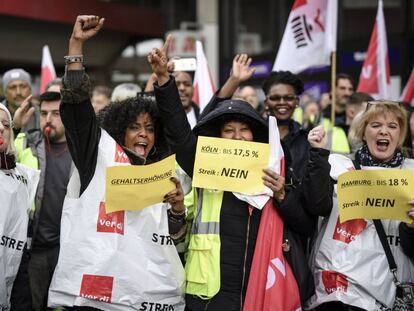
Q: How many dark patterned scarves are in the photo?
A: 1